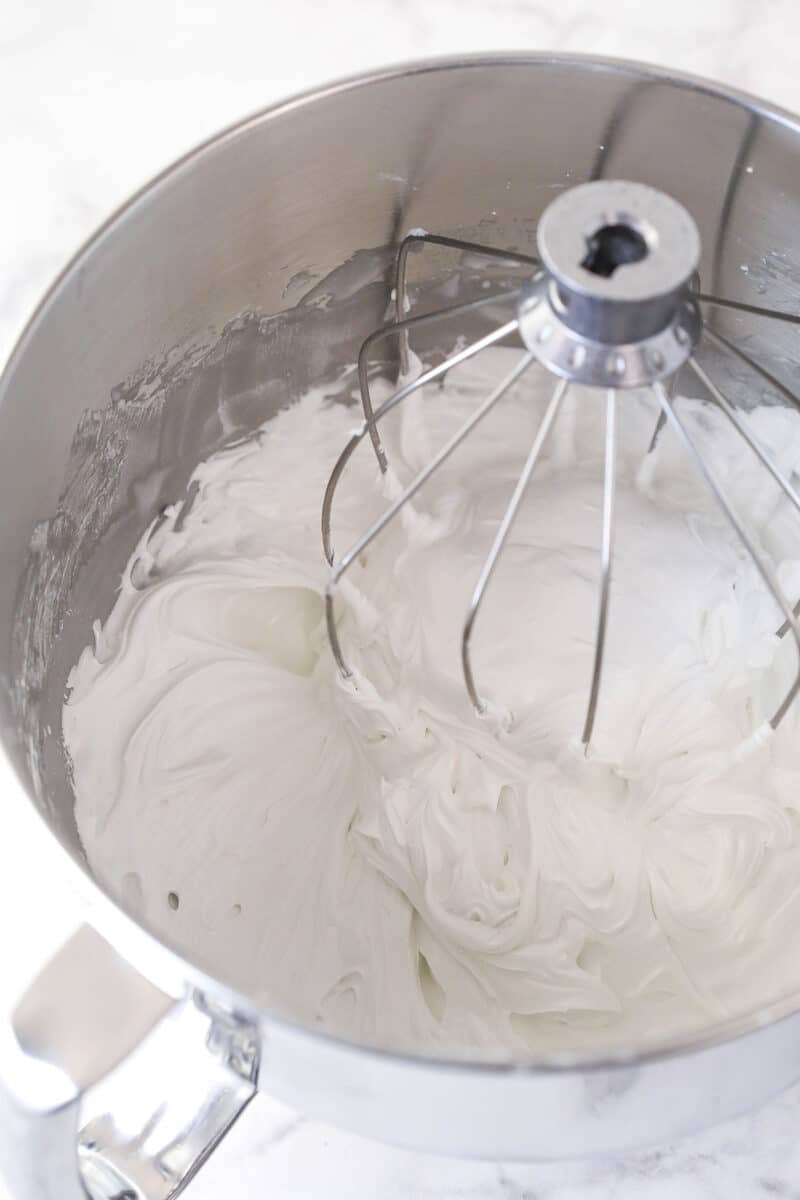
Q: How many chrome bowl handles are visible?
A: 1